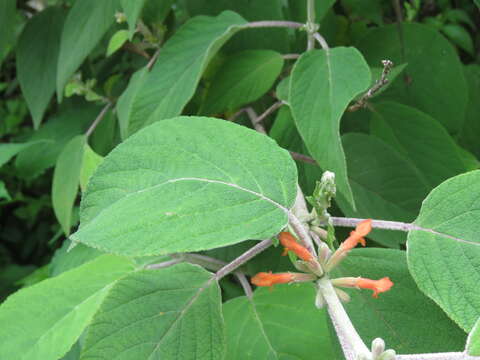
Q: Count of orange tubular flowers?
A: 4